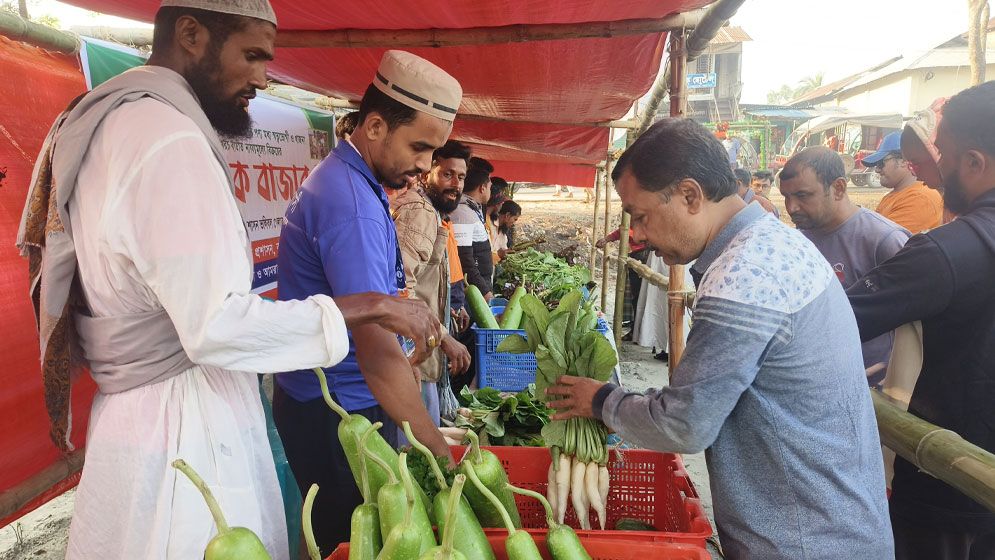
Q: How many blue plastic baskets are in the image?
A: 1